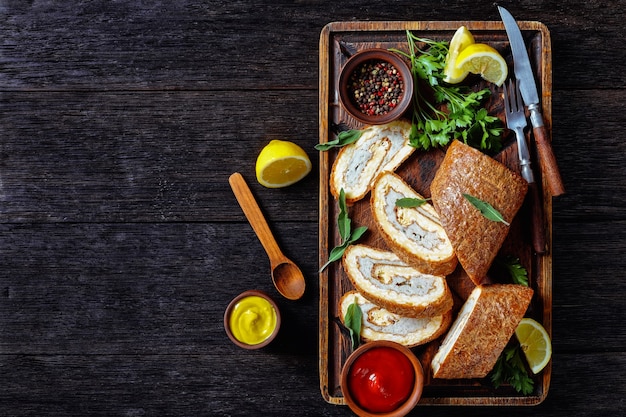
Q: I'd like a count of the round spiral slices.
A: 4